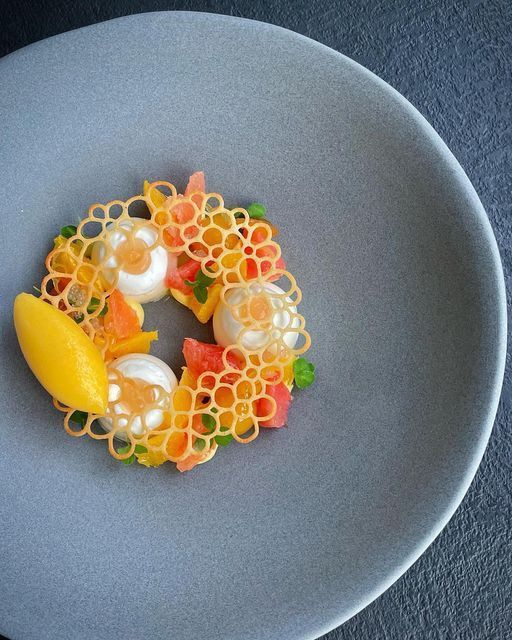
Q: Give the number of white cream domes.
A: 3